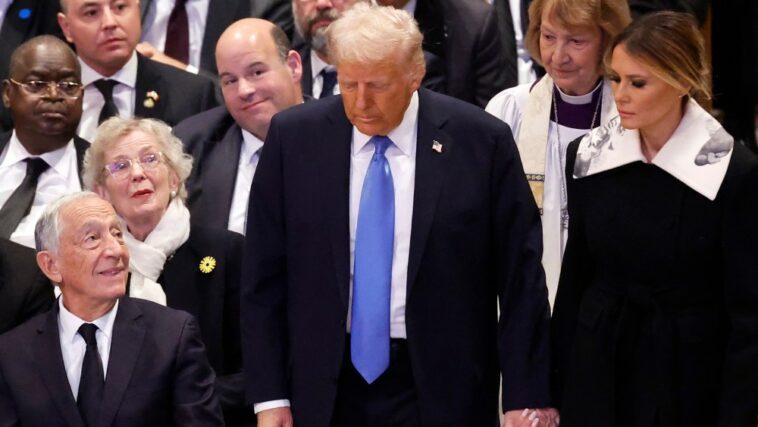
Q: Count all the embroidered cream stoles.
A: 1